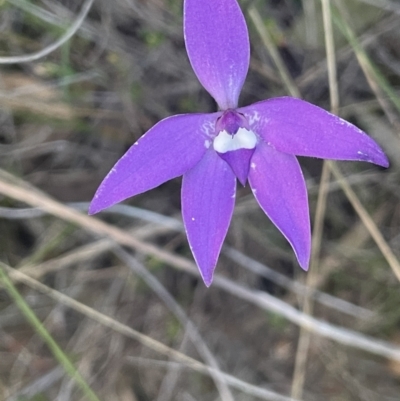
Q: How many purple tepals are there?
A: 5